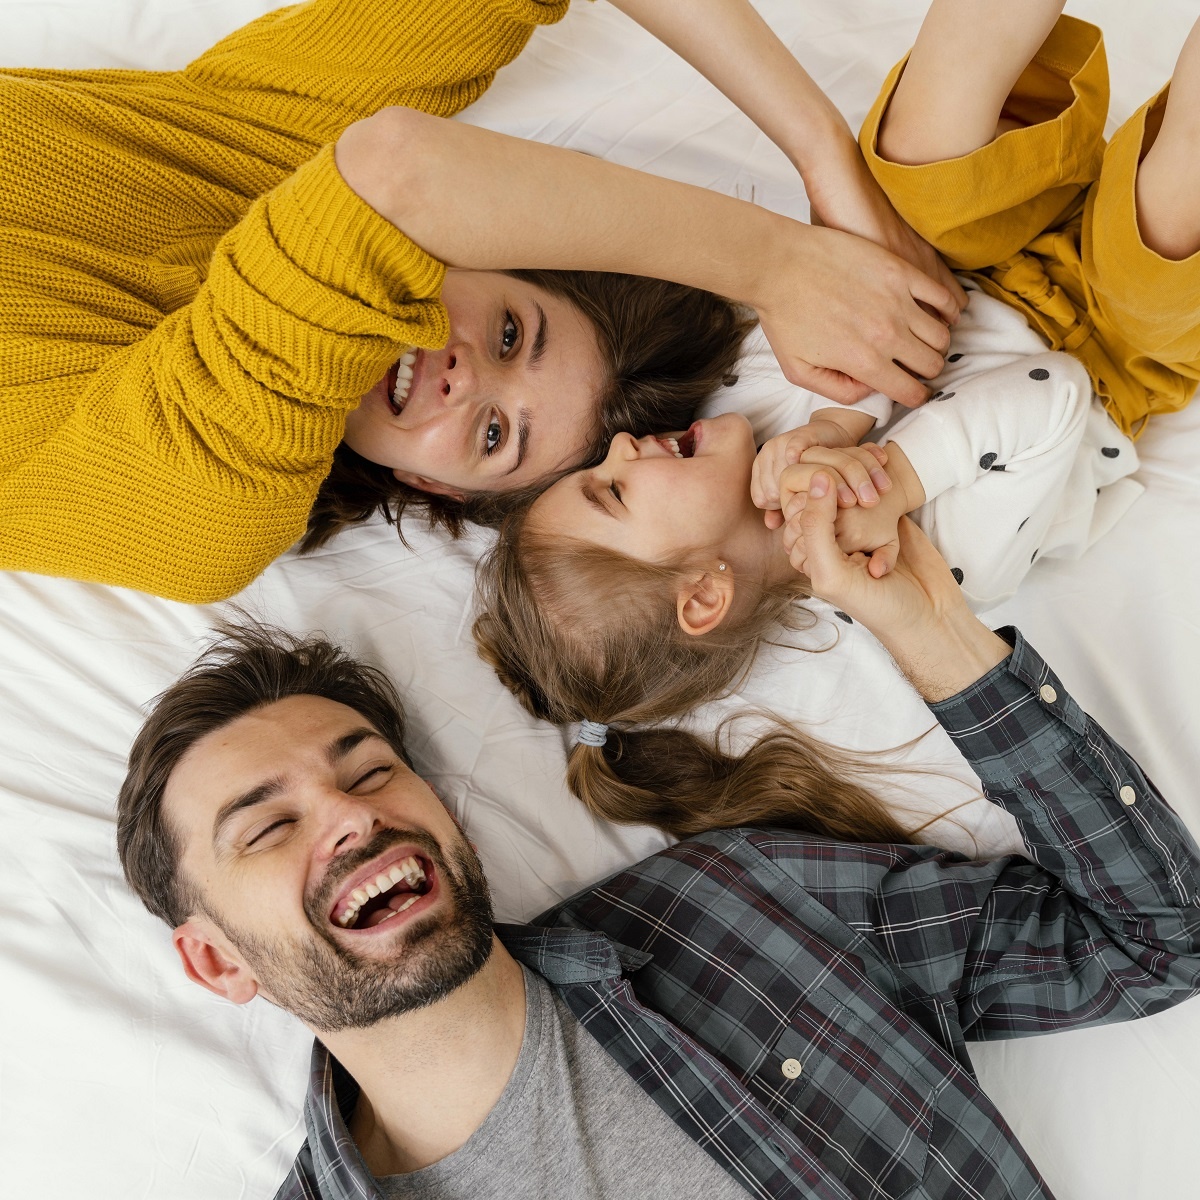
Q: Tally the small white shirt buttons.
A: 3